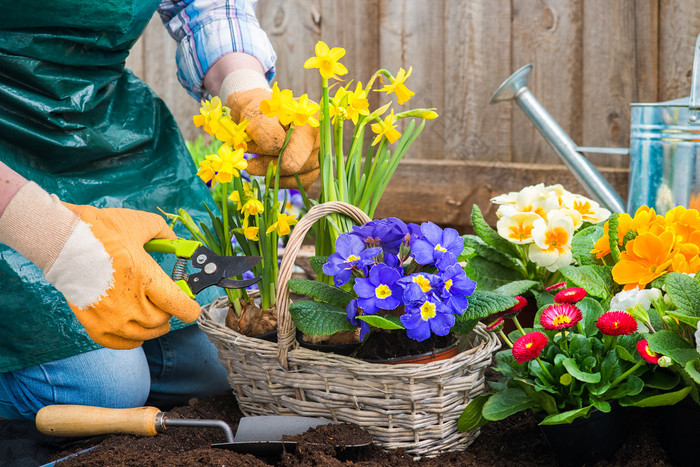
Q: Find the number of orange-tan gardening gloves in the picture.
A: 2